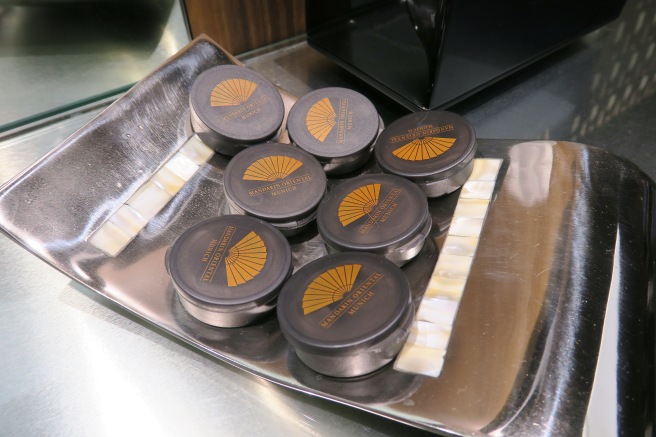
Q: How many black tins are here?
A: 7